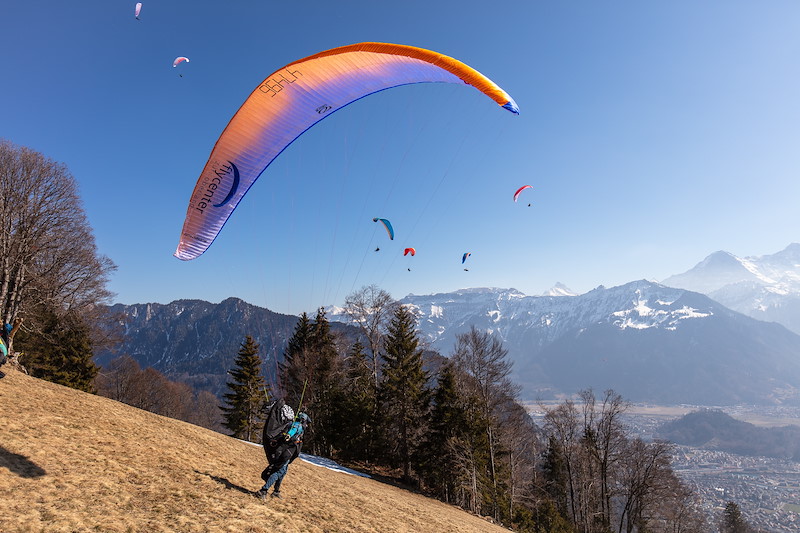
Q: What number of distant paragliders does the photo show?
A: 6